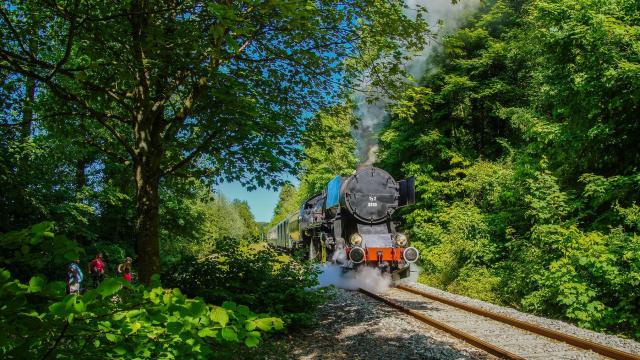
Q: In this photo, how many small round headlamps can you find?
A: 2